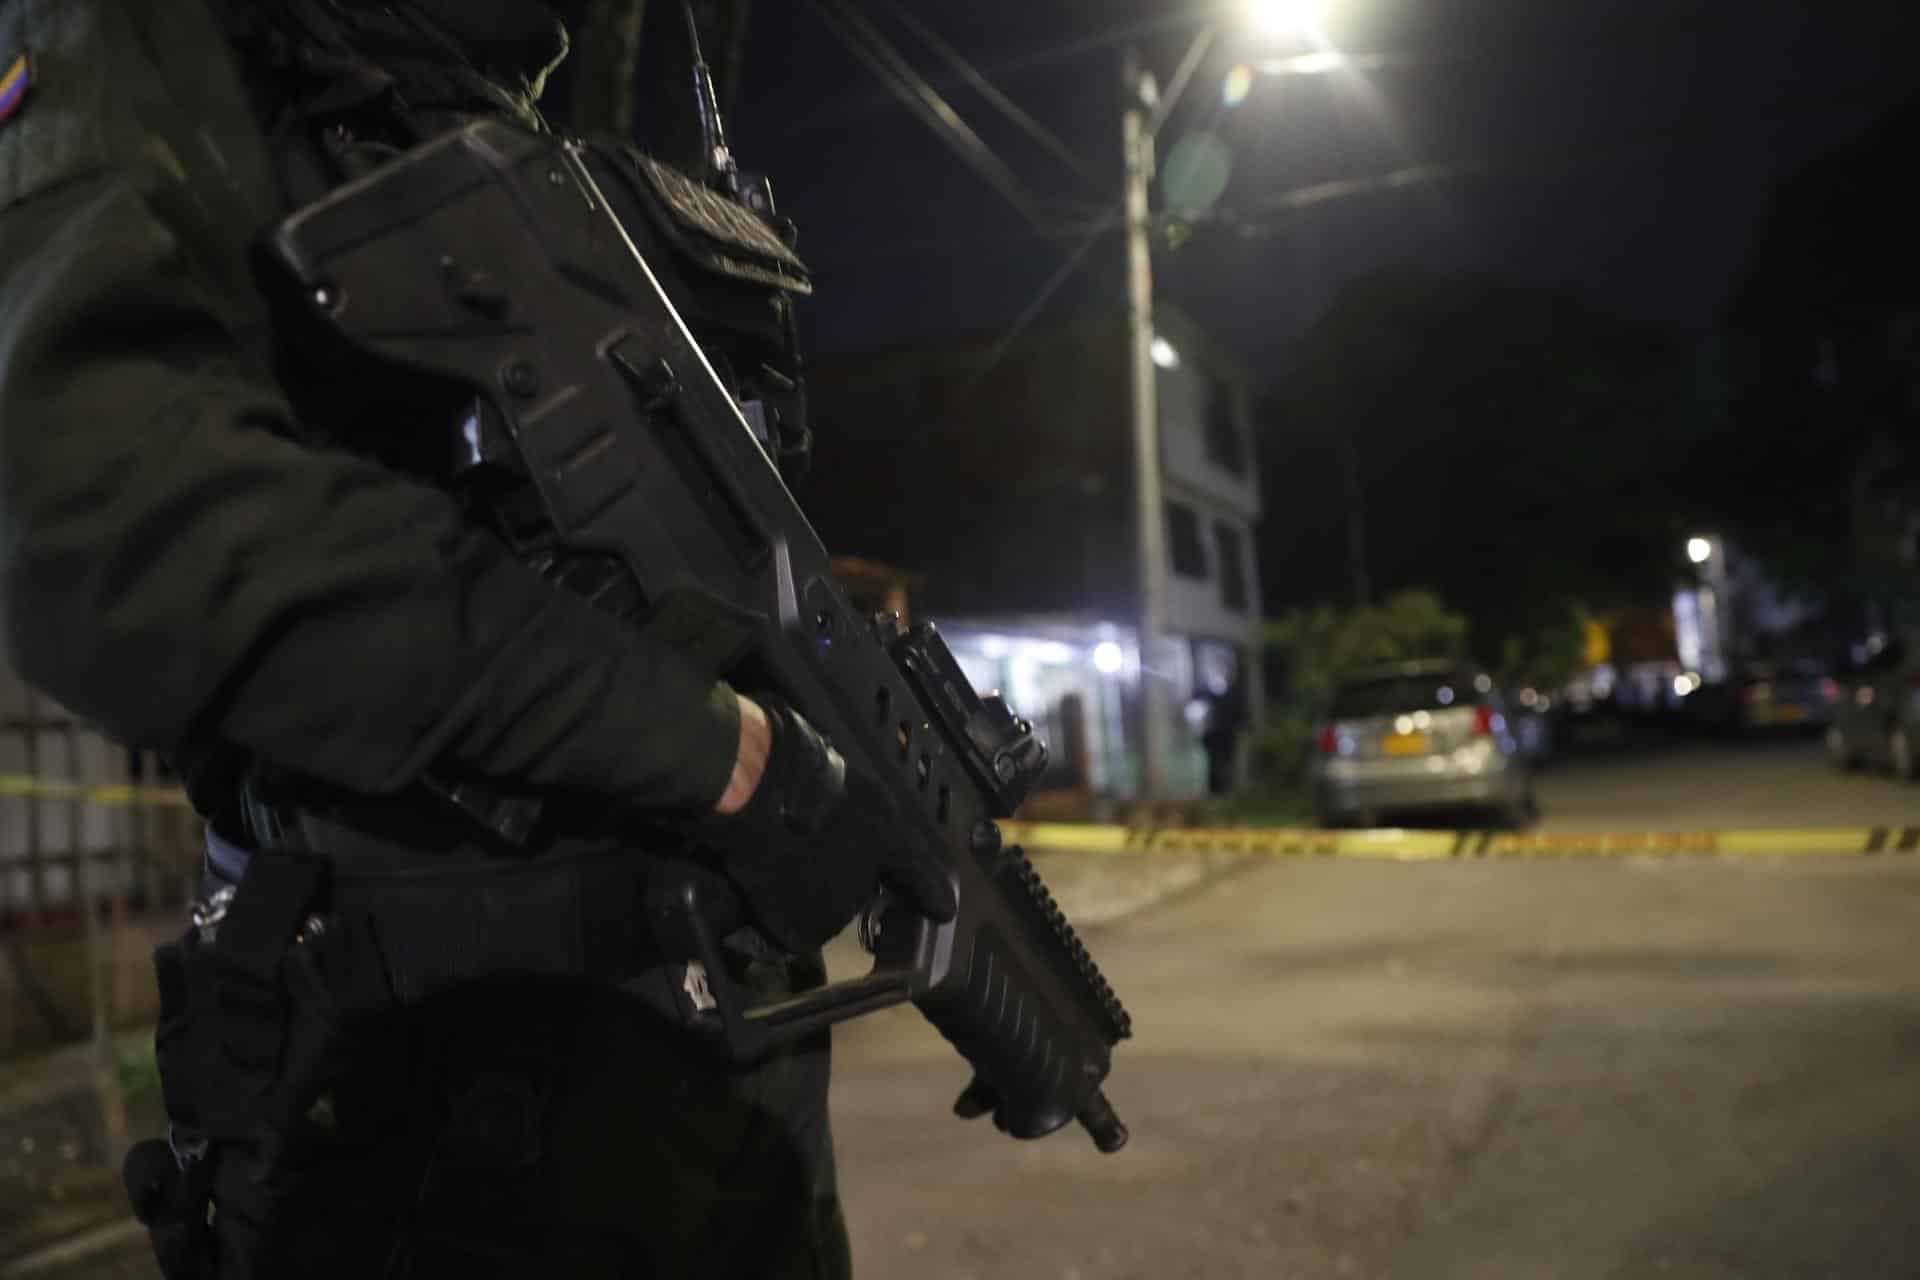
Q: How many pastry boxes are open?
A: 0